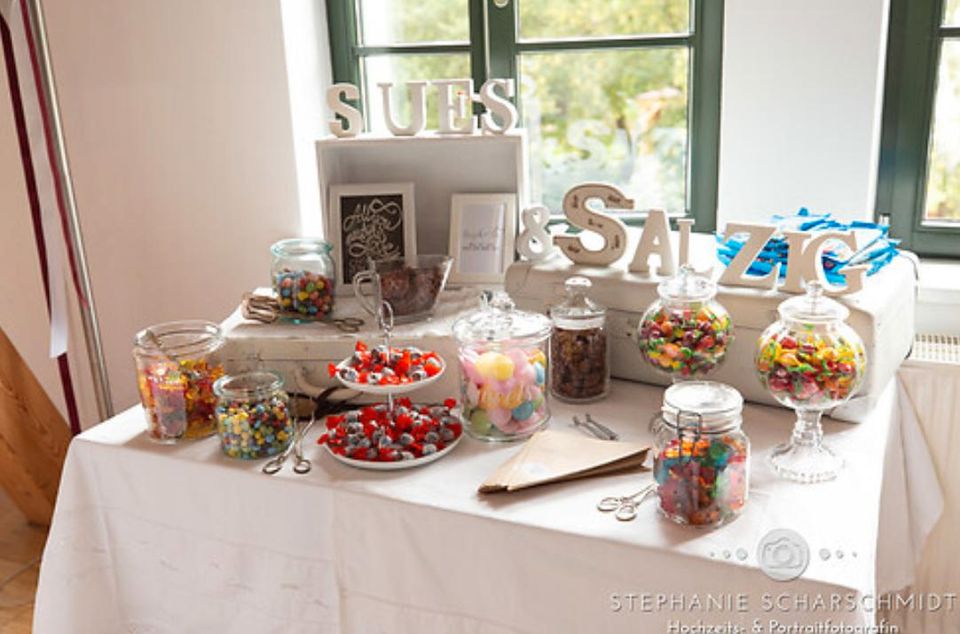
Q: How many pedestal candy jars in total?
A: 2